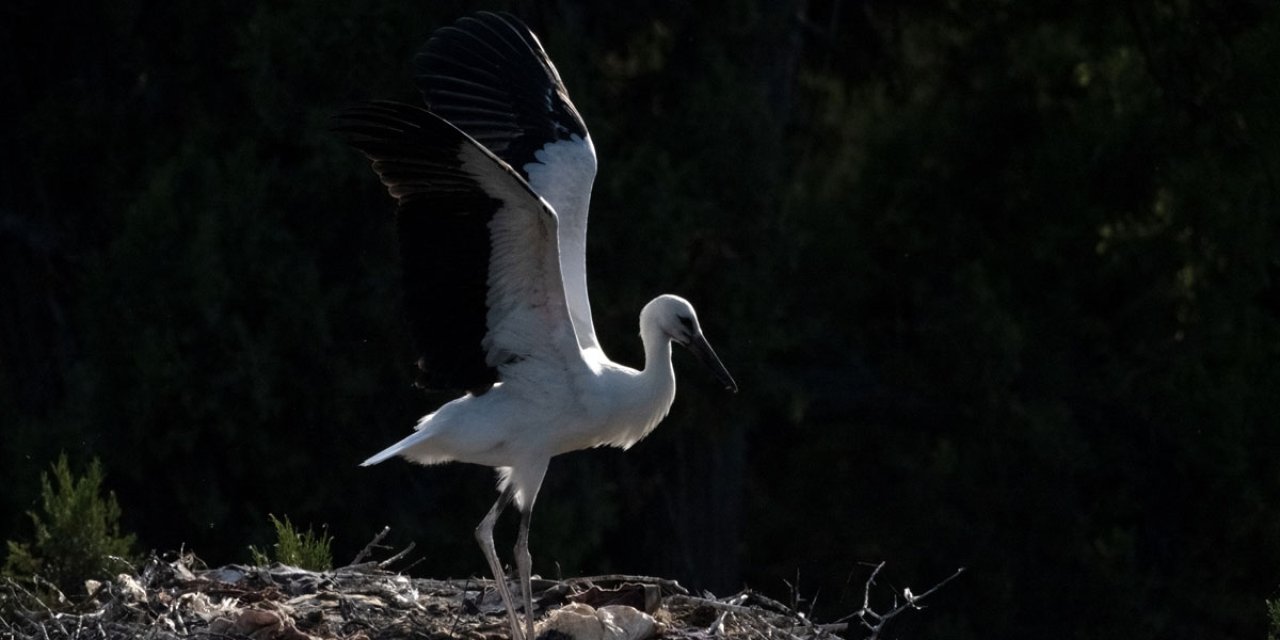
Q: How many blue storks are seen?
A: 0